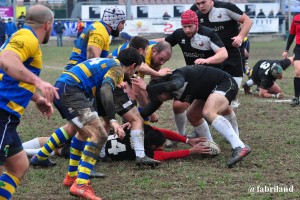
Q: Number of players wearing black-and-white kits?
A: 5